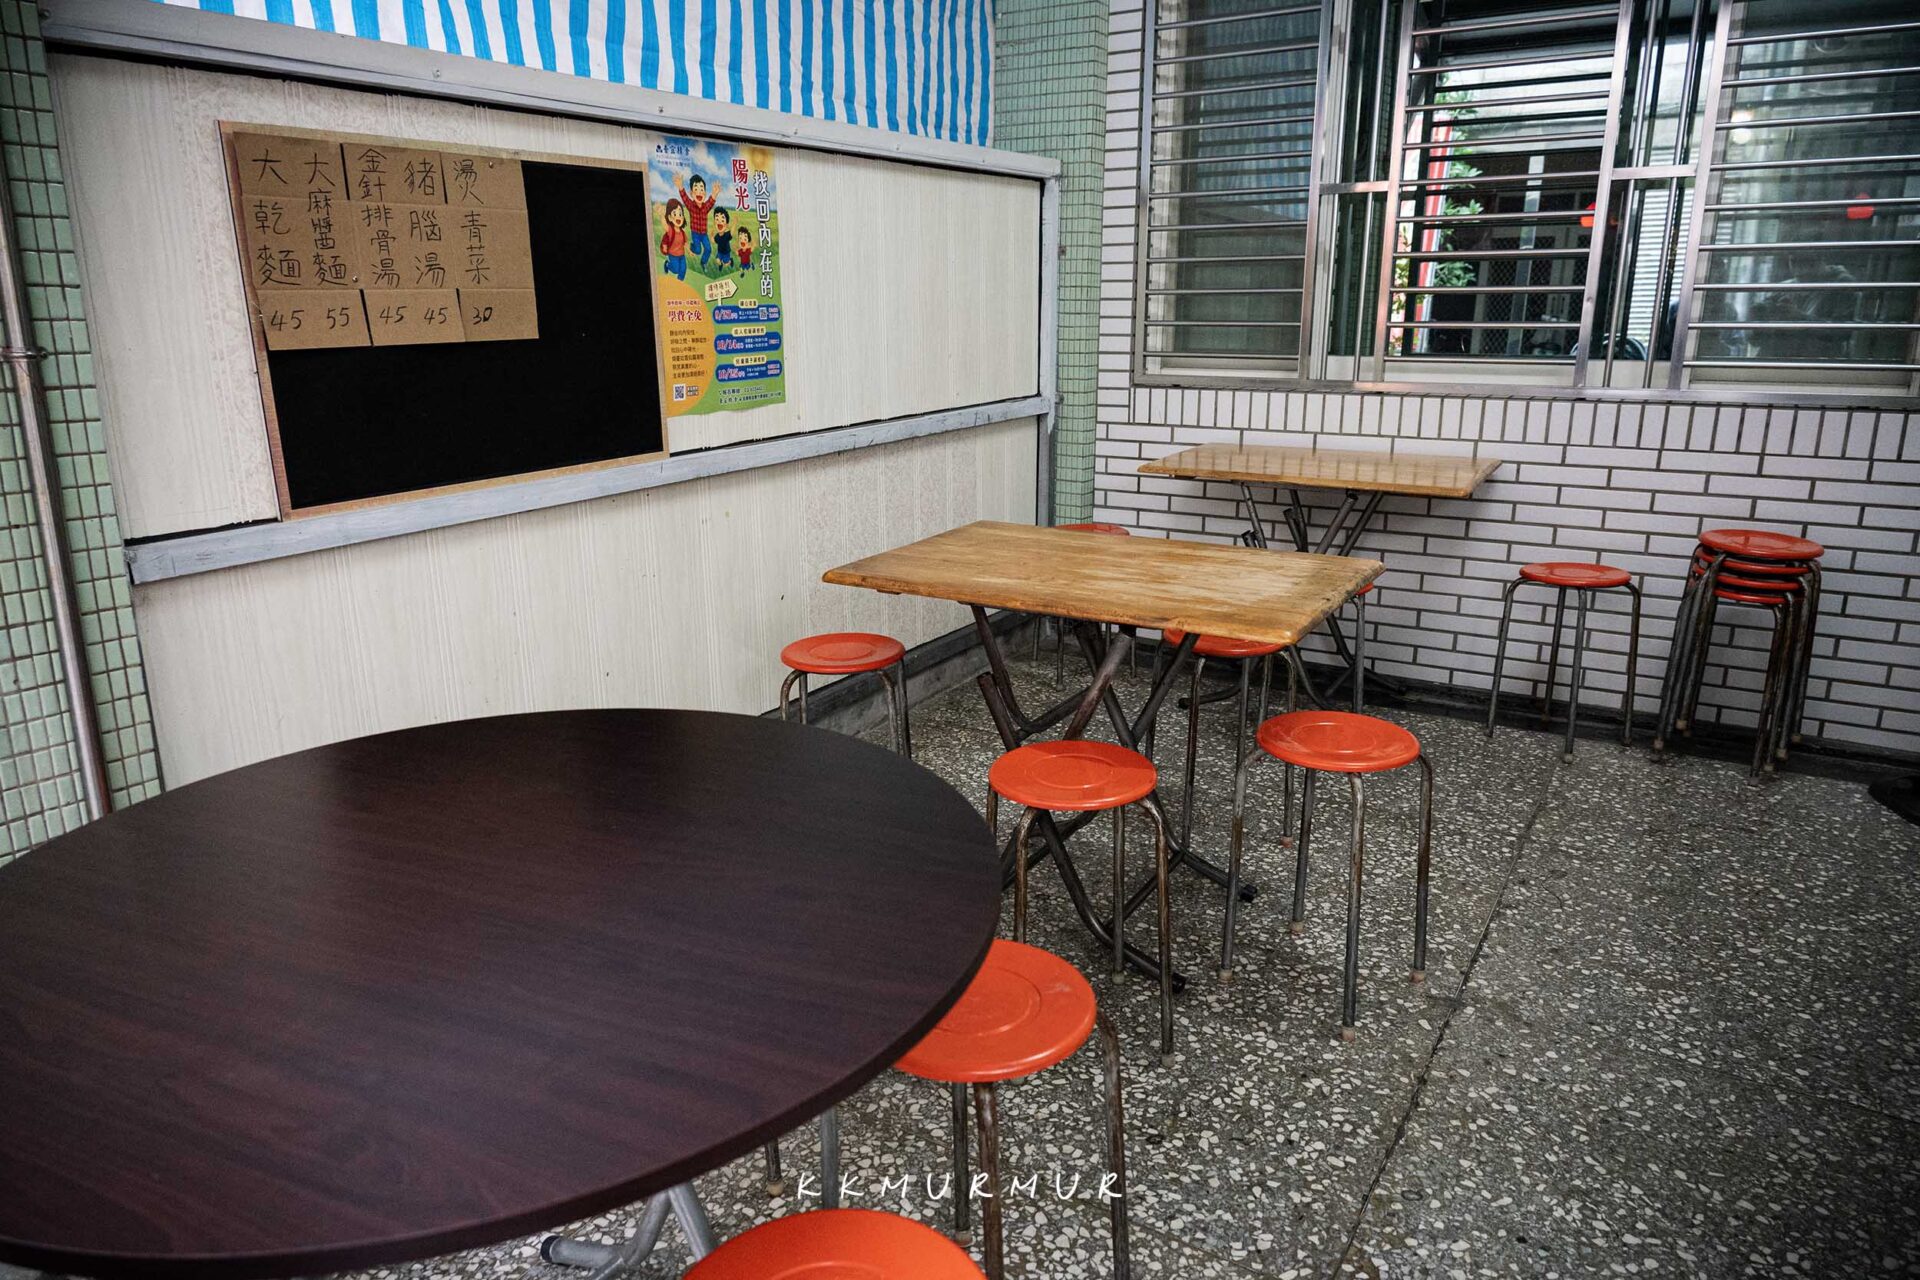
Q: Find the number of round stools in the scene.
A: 13